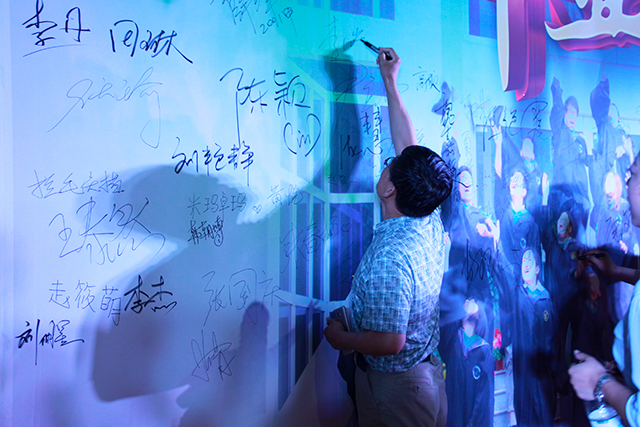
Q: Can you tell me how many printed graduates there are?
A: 10